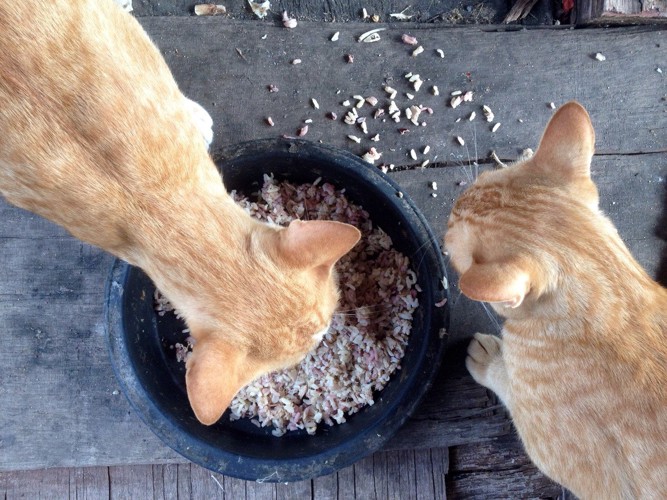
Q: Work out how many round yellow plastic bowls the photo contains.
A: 0